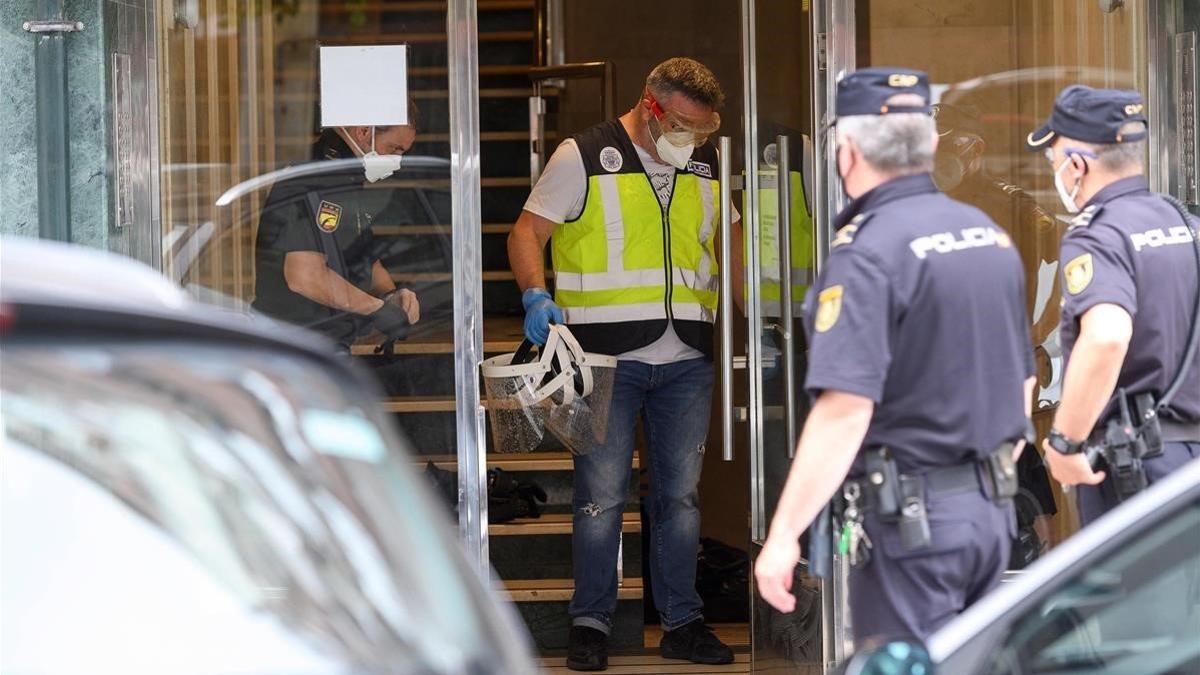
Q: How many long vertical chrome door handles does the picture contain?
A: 2